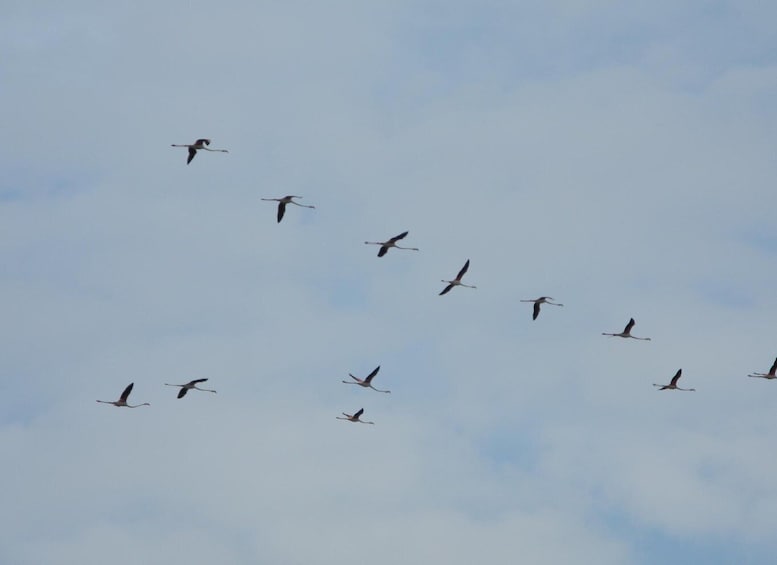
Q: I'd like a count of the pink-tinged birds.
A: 12